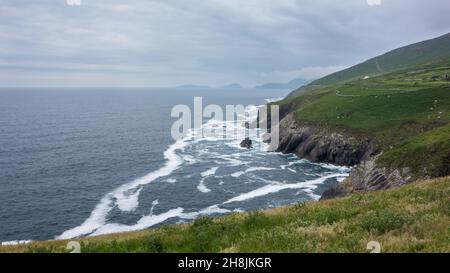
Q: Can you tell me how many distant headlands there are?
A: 3